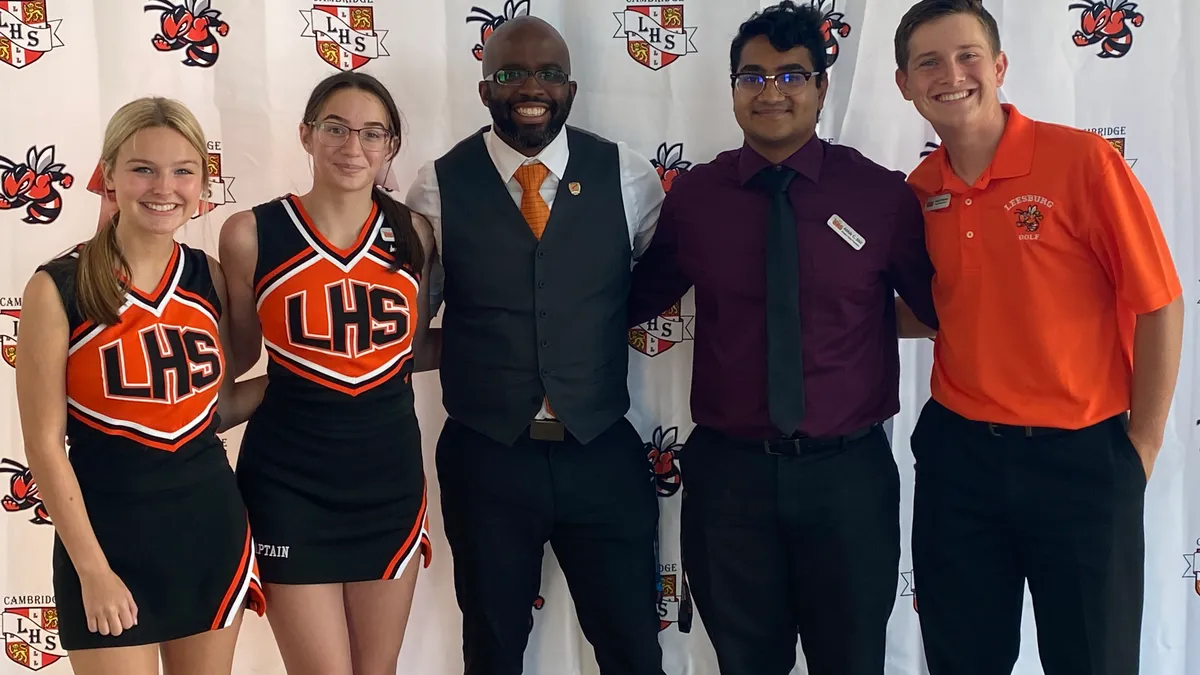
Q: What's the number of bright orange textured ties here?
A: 1